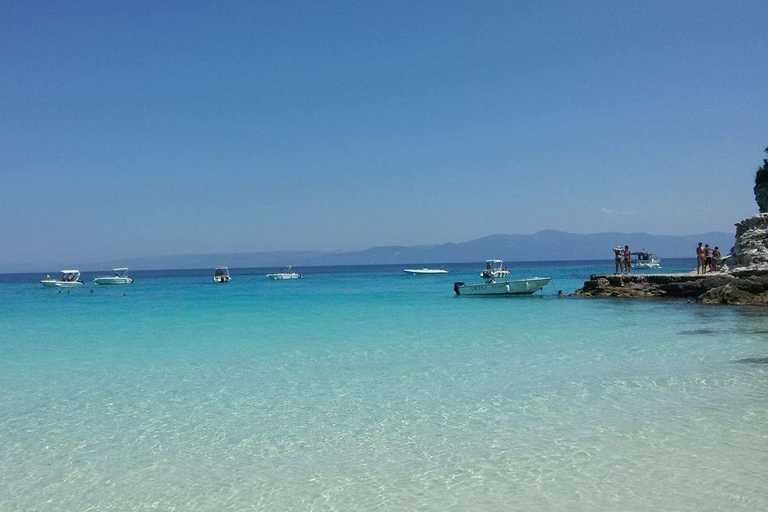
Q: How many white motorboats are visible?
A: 8